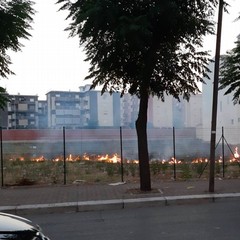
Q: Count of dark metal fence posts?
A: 5